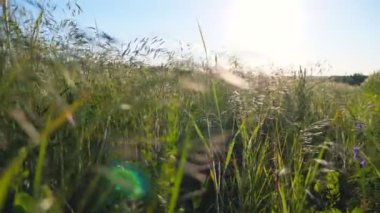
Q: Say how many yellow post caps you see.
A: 0